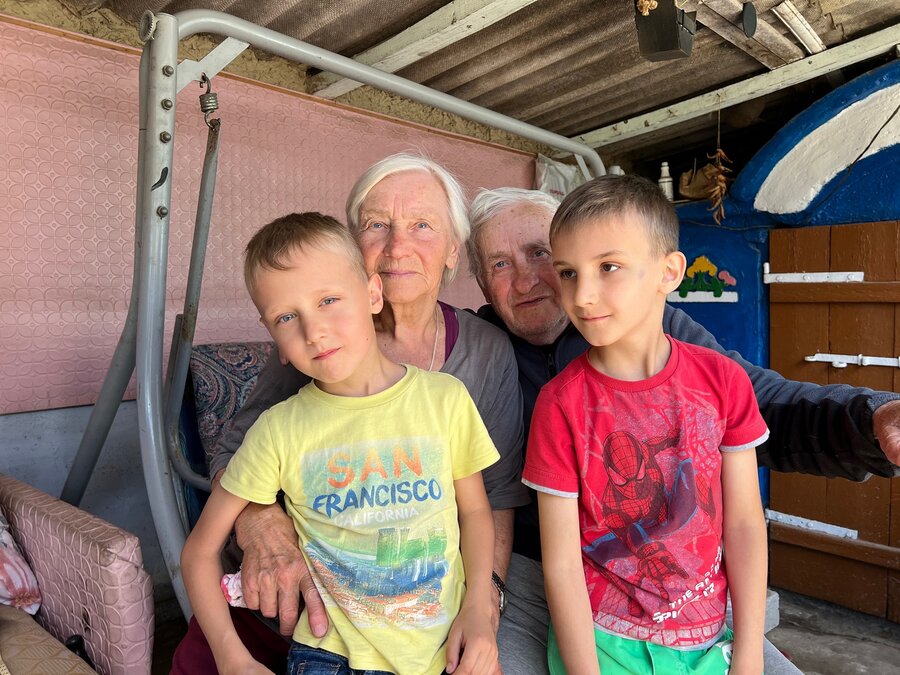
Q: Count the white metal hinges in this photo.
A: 2